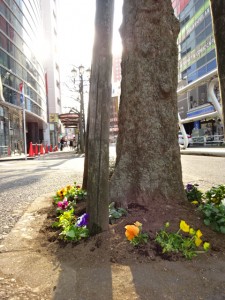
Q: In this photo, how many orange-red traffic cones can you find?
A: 6